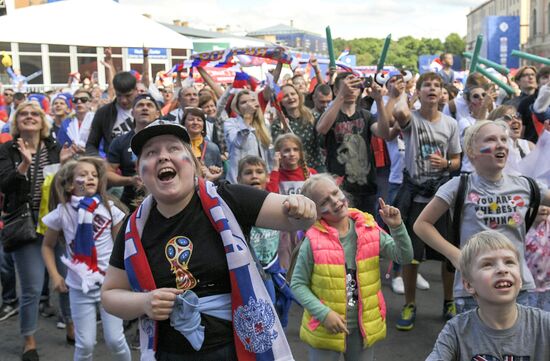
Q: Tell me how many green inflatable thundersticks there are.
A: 6